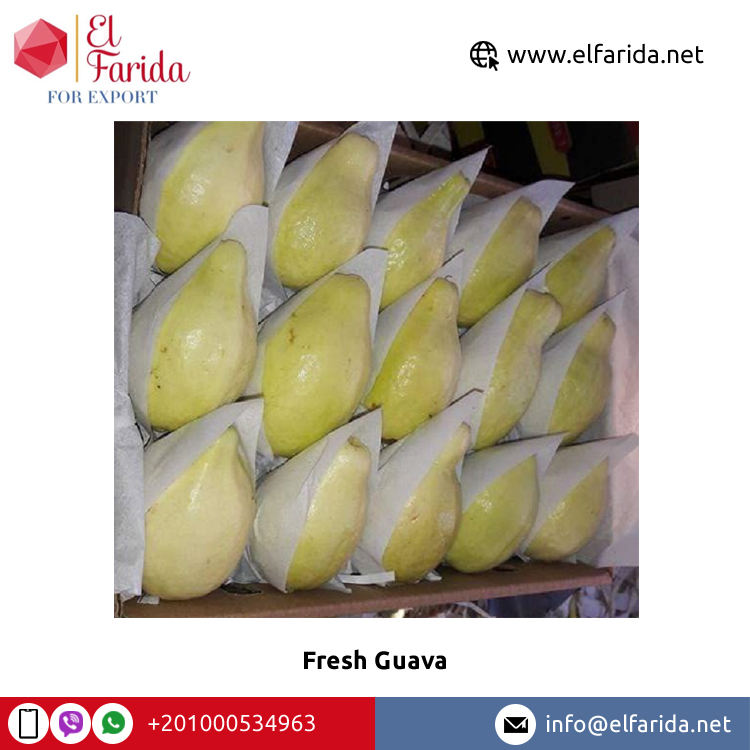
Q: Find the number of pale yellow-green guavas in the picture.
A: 15